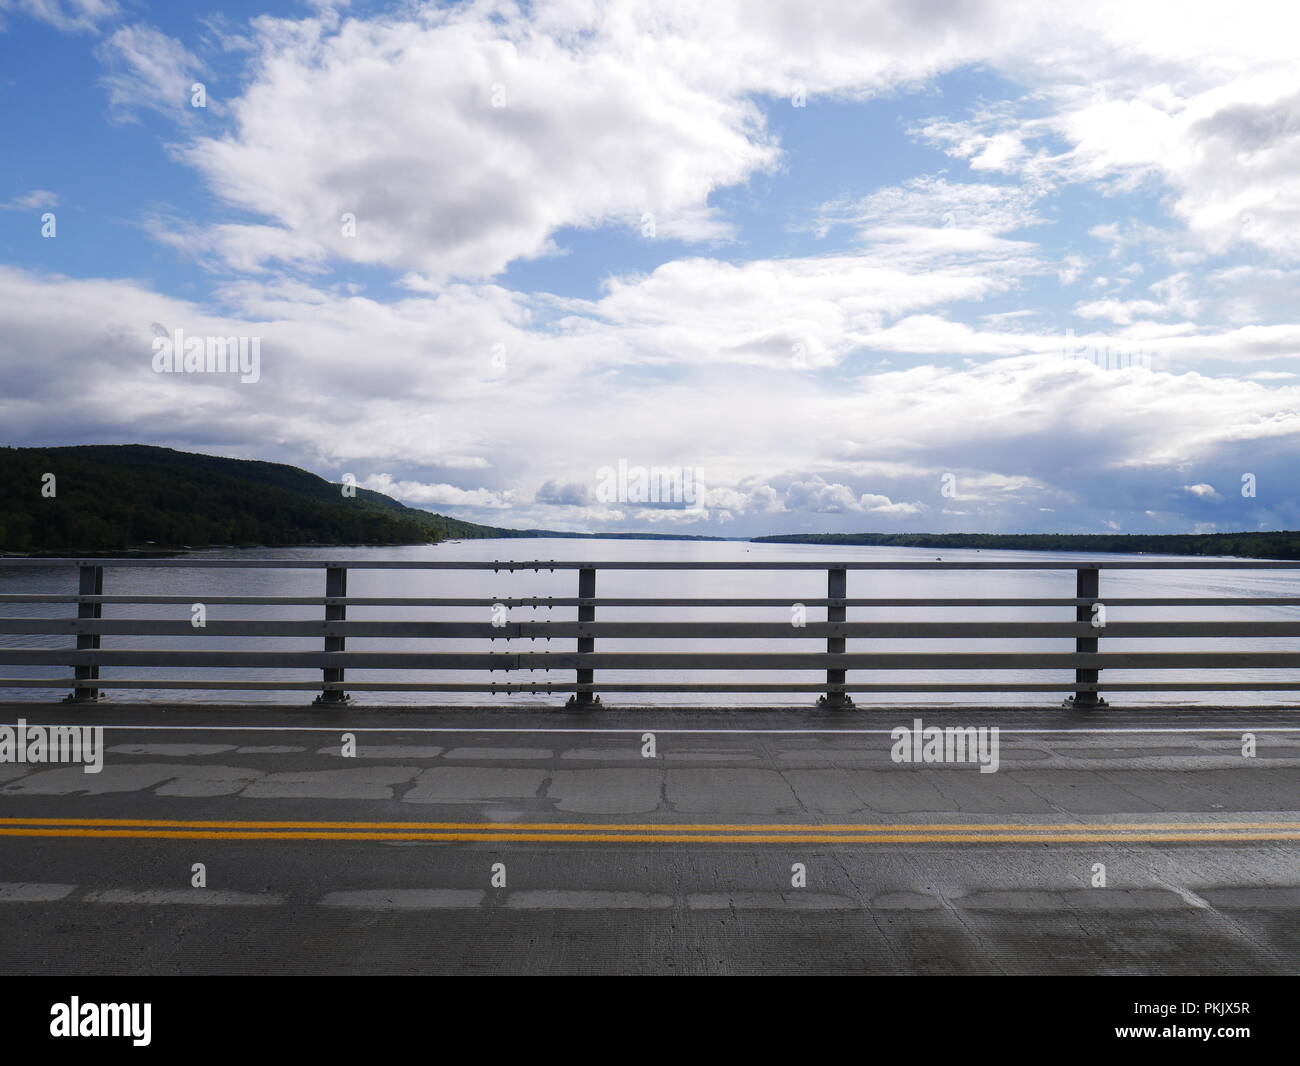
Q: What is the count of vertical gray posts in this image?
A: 5